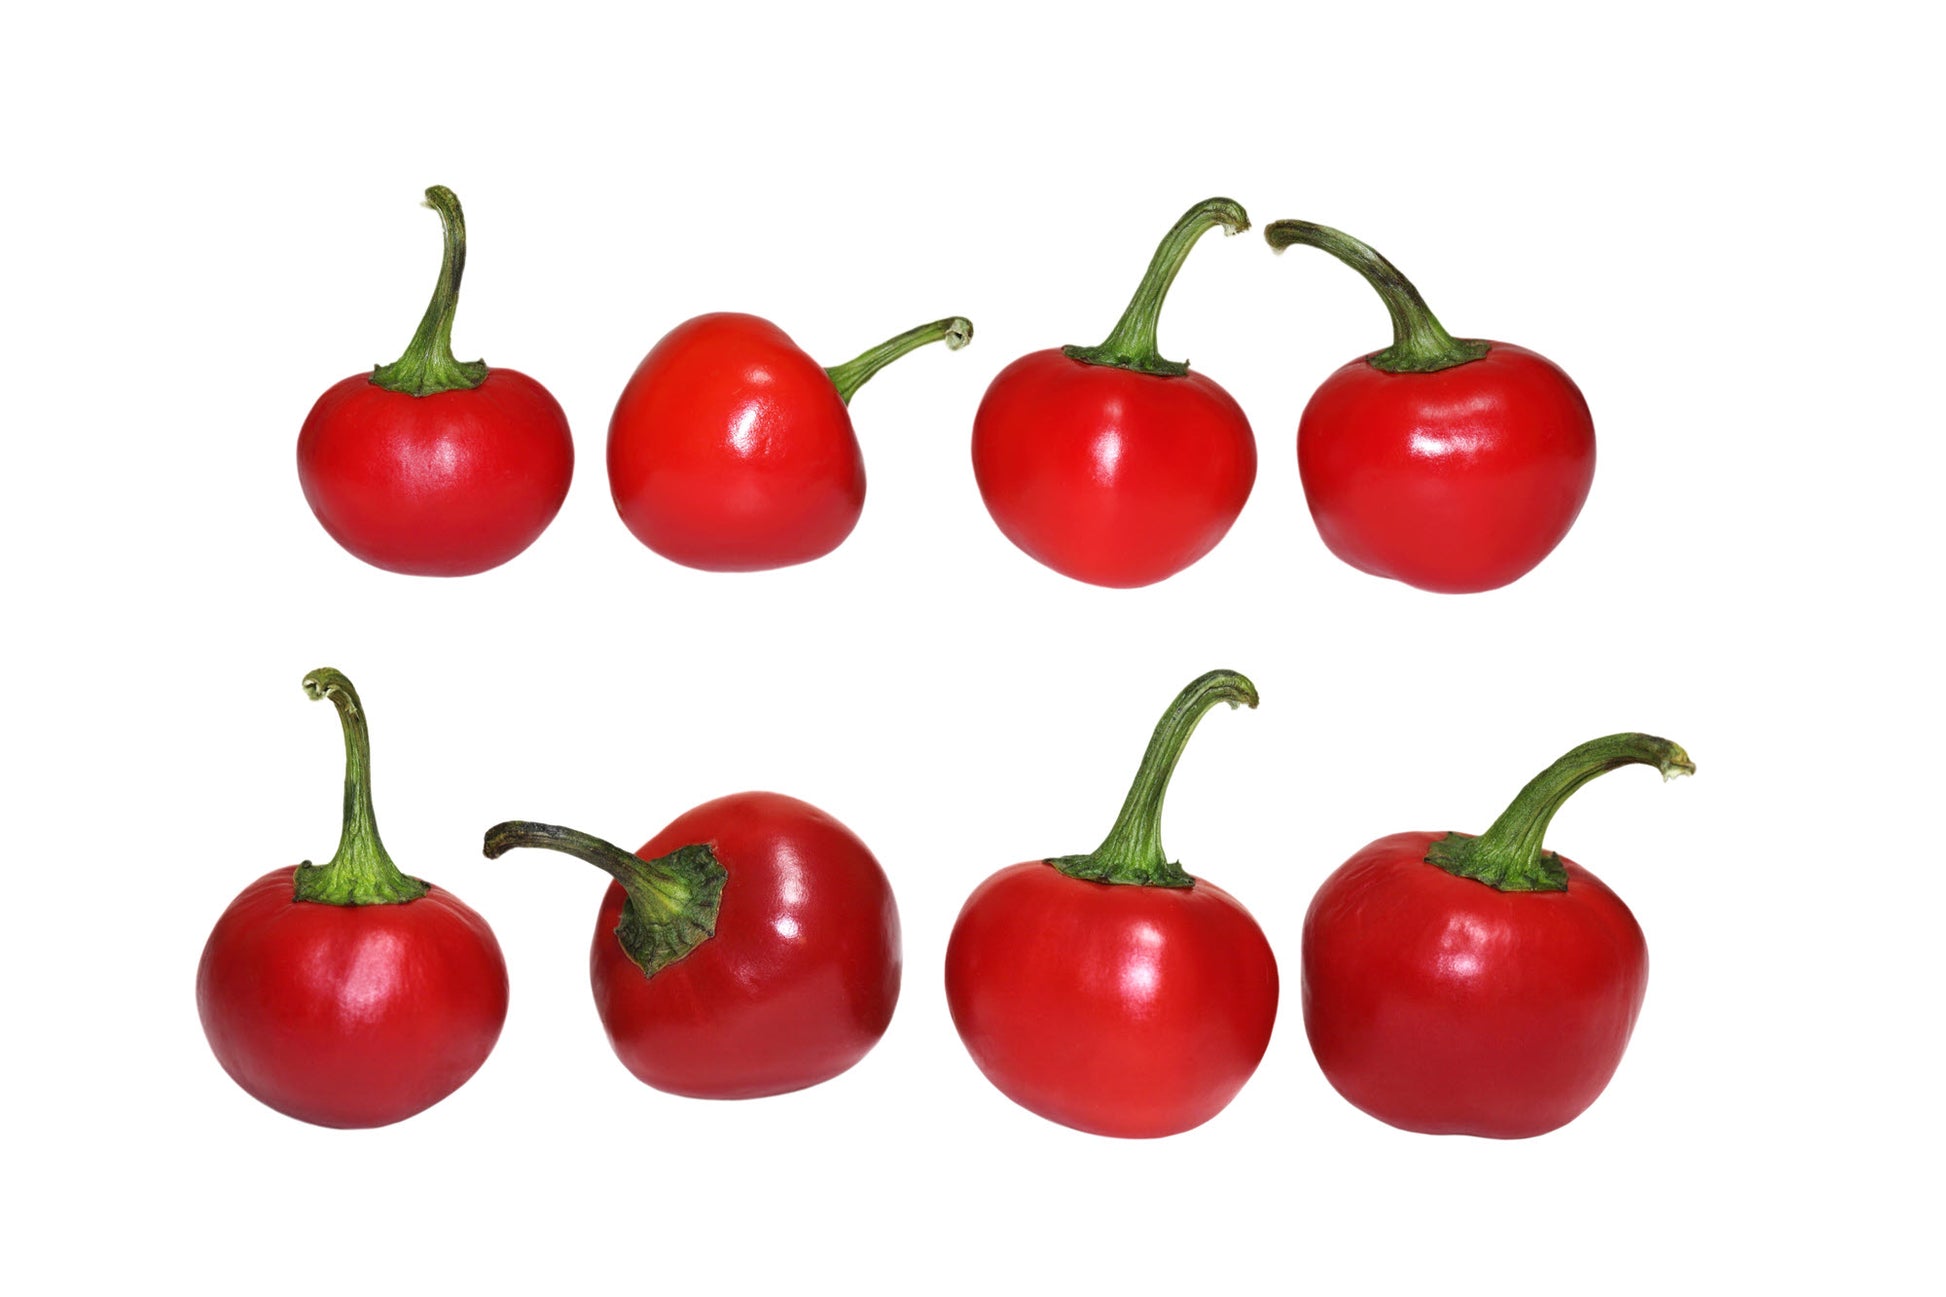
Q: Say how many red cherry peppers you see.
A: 8